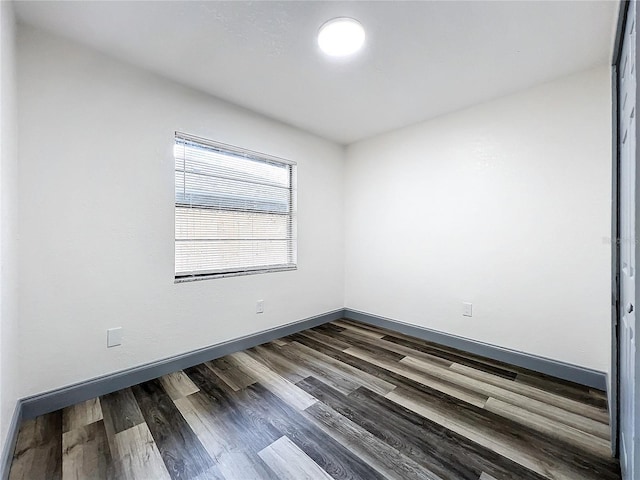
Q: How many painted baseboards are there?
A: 3